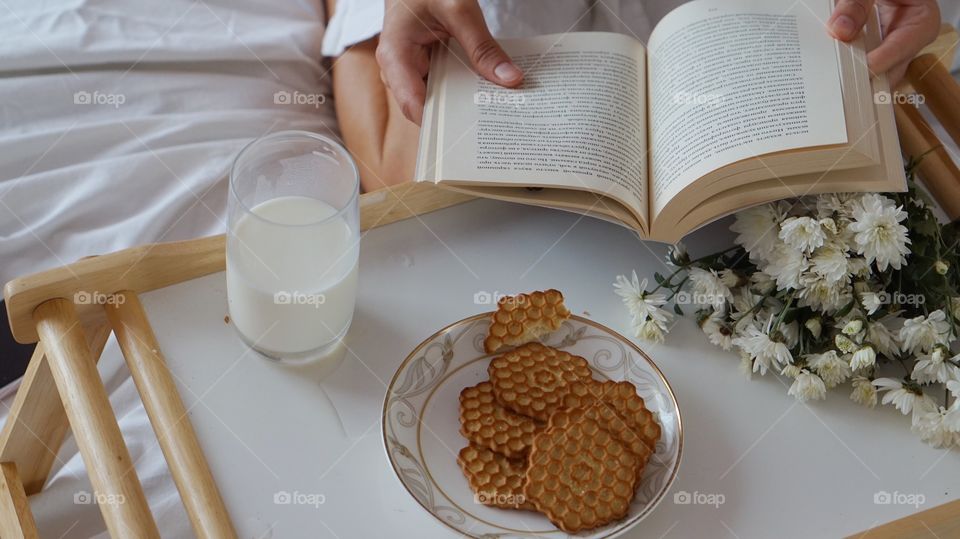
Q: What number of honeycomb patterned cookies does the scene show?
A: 7